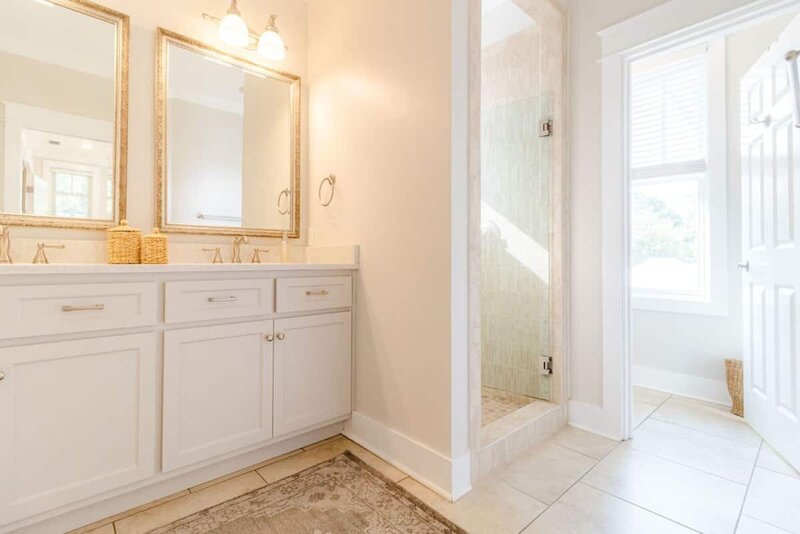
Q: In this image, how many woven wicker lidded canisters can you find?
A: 2